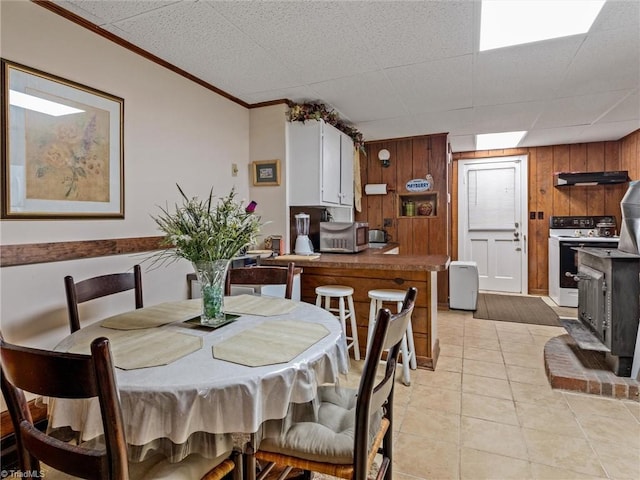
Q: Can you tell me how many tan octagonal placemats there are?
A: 4